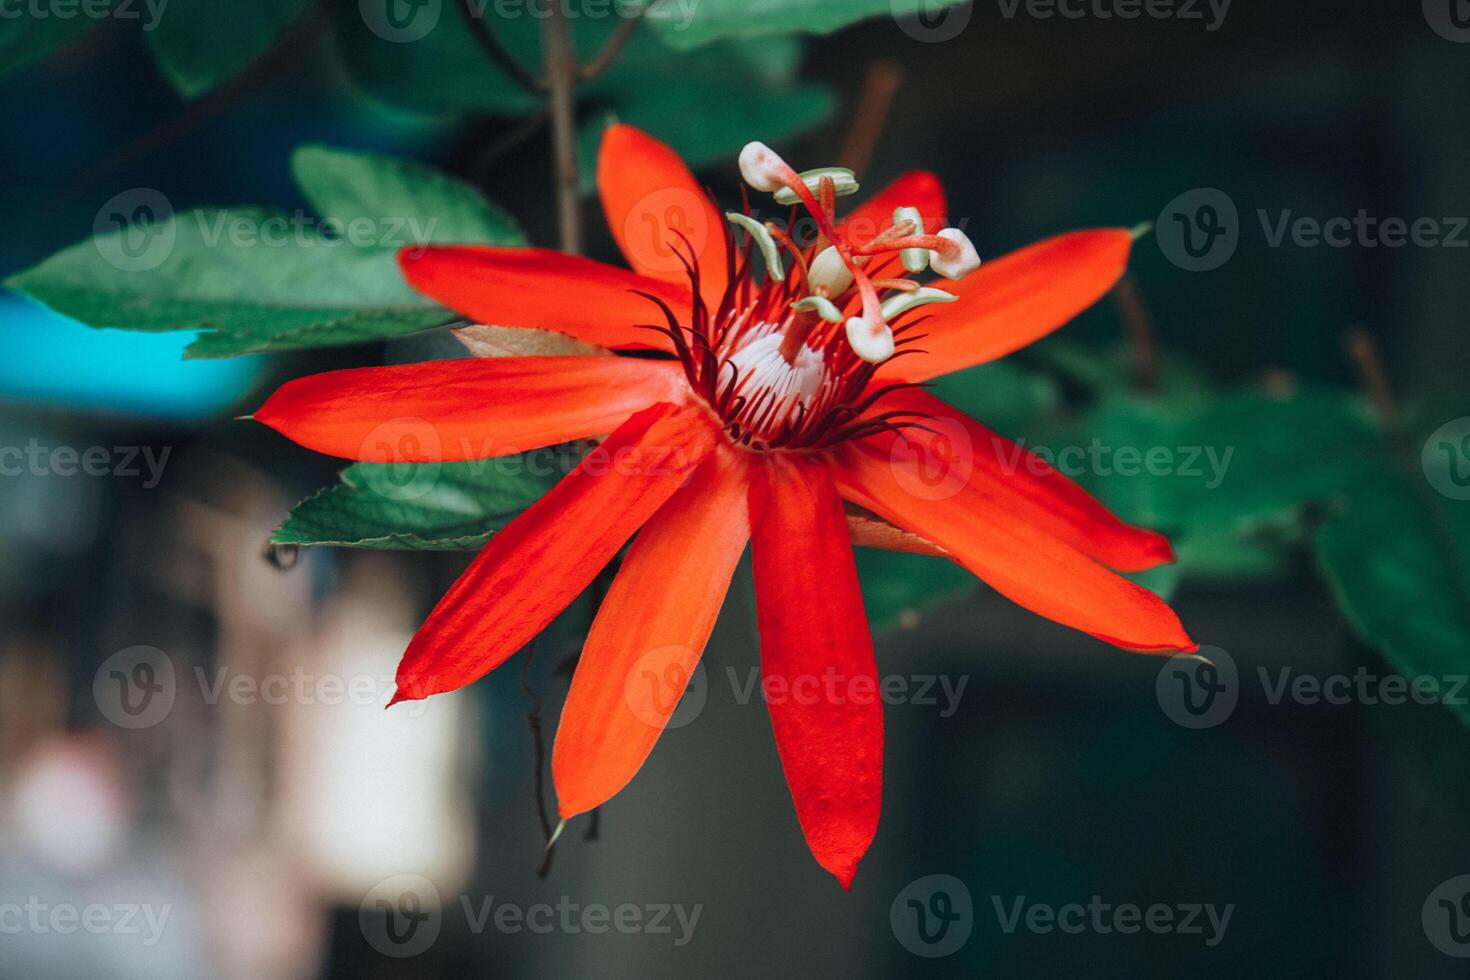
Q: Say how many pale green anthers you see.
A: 5